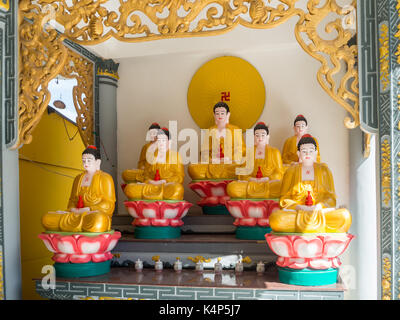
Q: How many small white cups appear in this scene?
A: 7